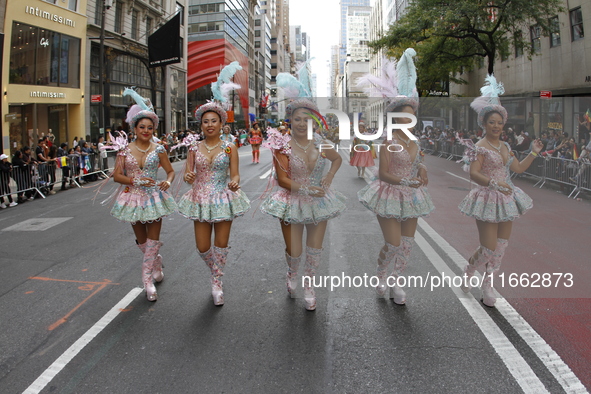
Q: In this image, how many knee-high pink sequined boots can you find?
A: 10